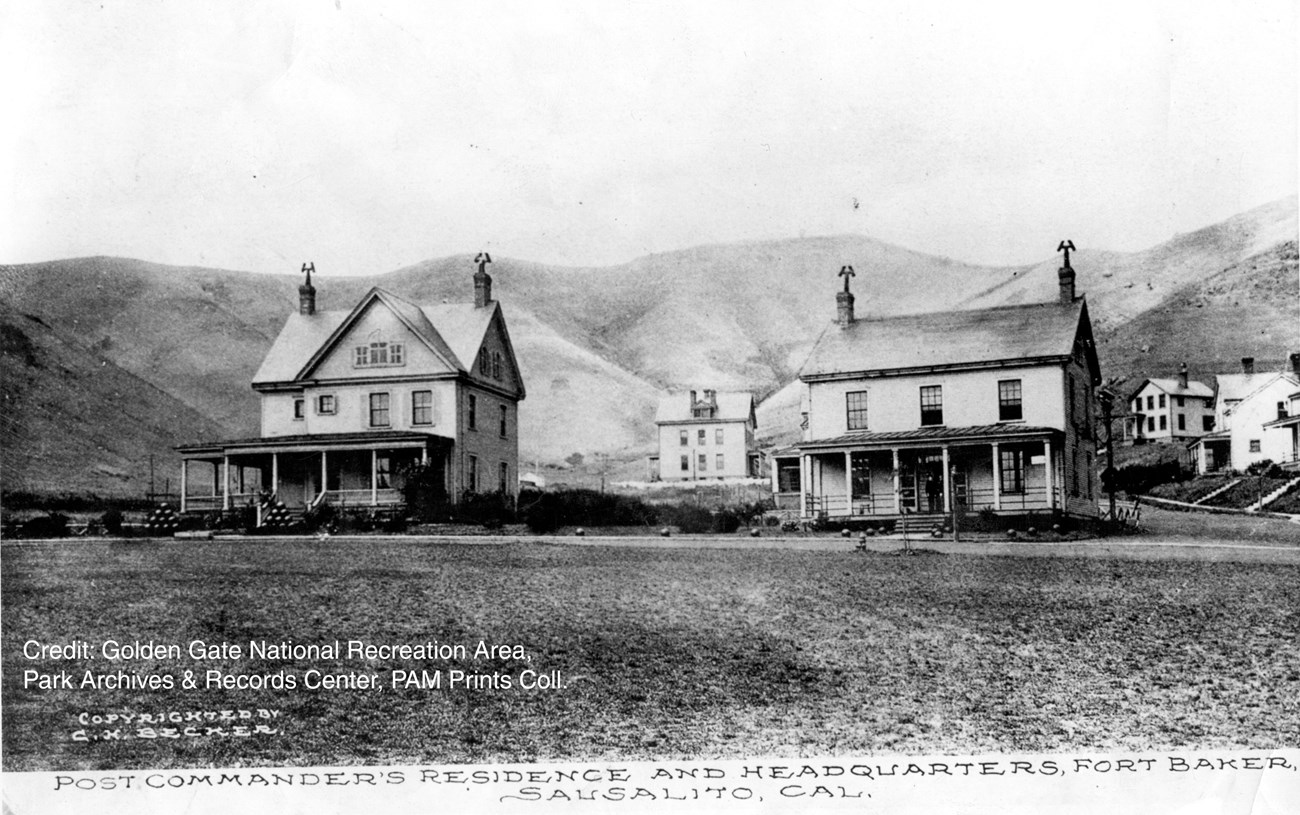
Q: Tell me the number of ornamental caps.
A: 4